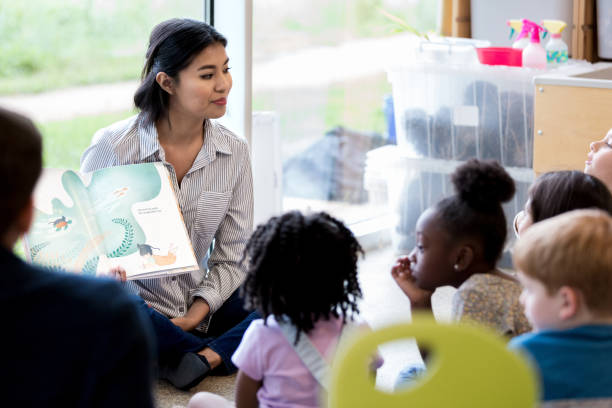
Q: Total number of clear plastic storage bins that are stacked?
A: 2